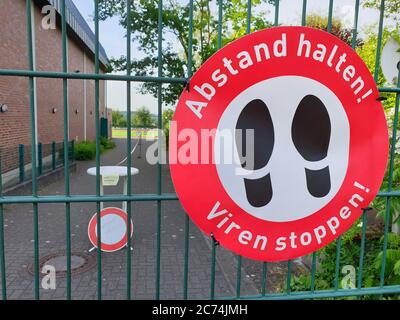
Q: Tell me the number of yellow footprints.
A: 0